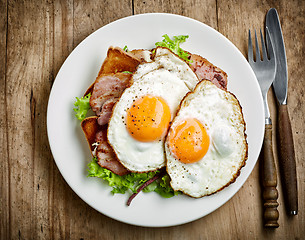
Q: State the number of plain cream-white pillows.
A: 0